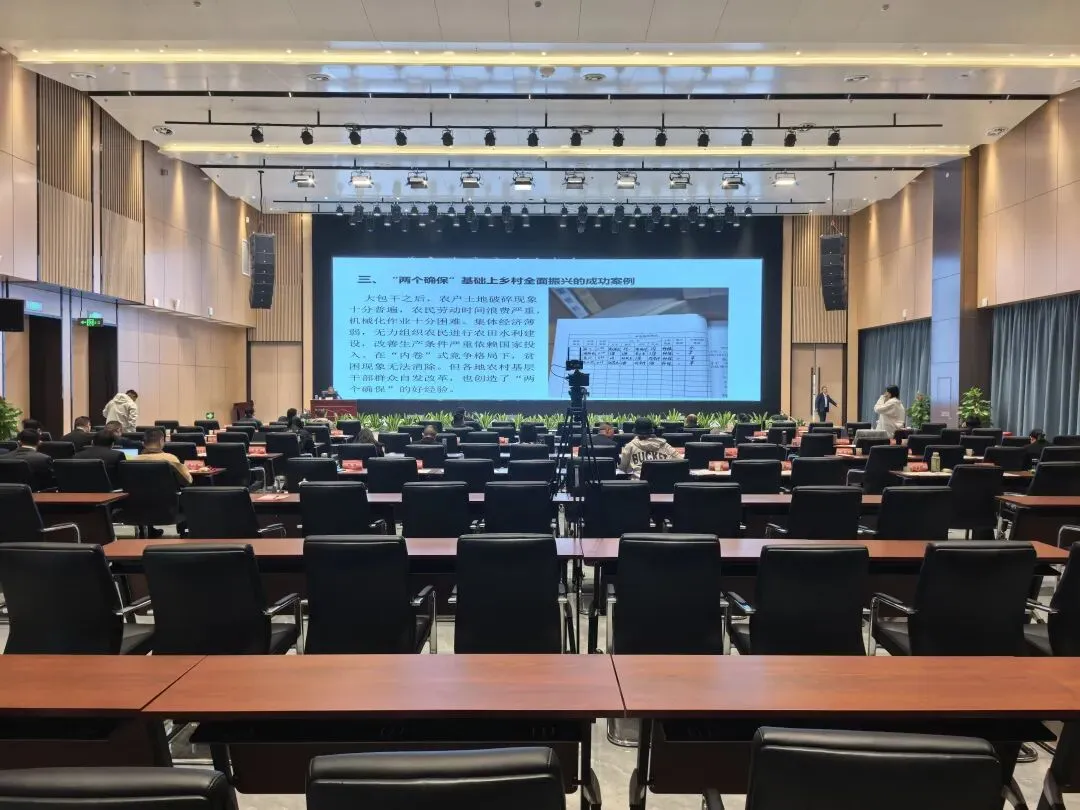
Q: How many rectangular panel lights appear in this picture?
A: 10